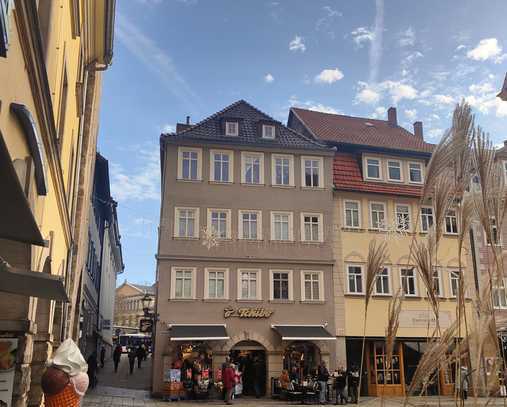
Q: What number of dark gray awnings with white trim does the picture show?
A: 2